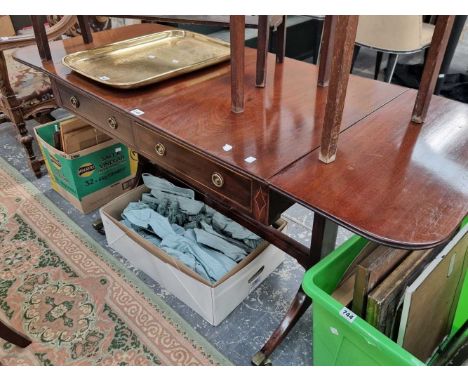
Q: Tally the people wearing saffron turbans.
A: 0